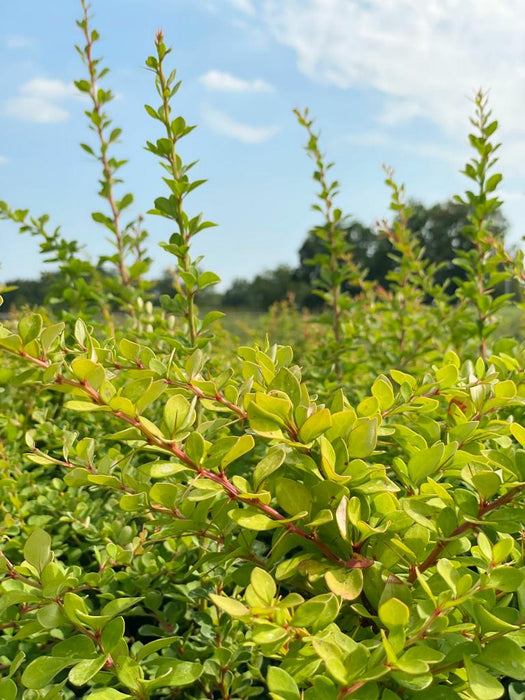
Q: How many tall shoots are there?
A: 5